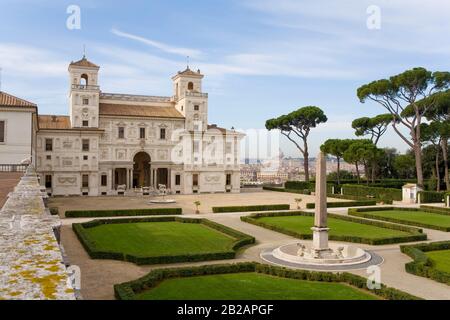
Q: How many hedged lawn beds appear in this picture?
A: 5